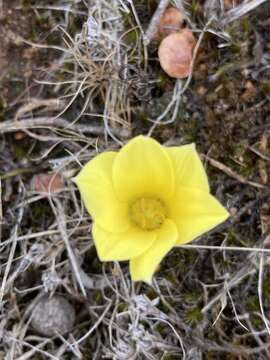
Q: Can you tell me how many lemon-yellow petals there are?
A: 6